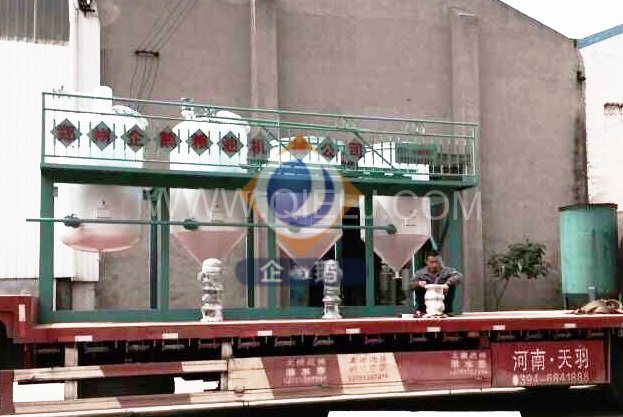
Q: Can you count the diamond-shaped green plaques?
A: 10